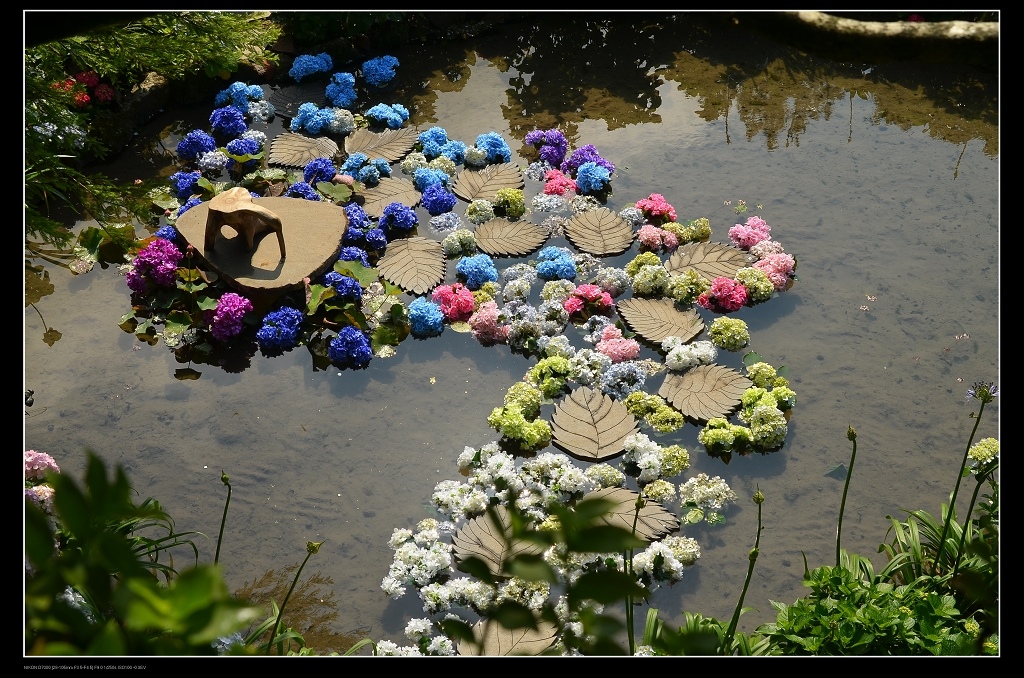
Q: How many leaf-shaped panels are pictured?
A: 15